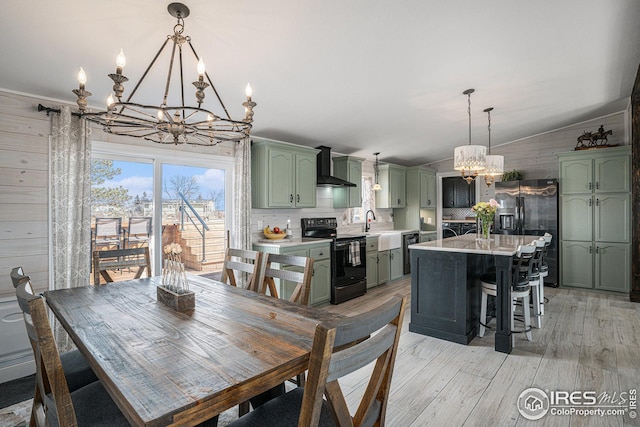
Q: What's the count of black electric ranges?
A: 1